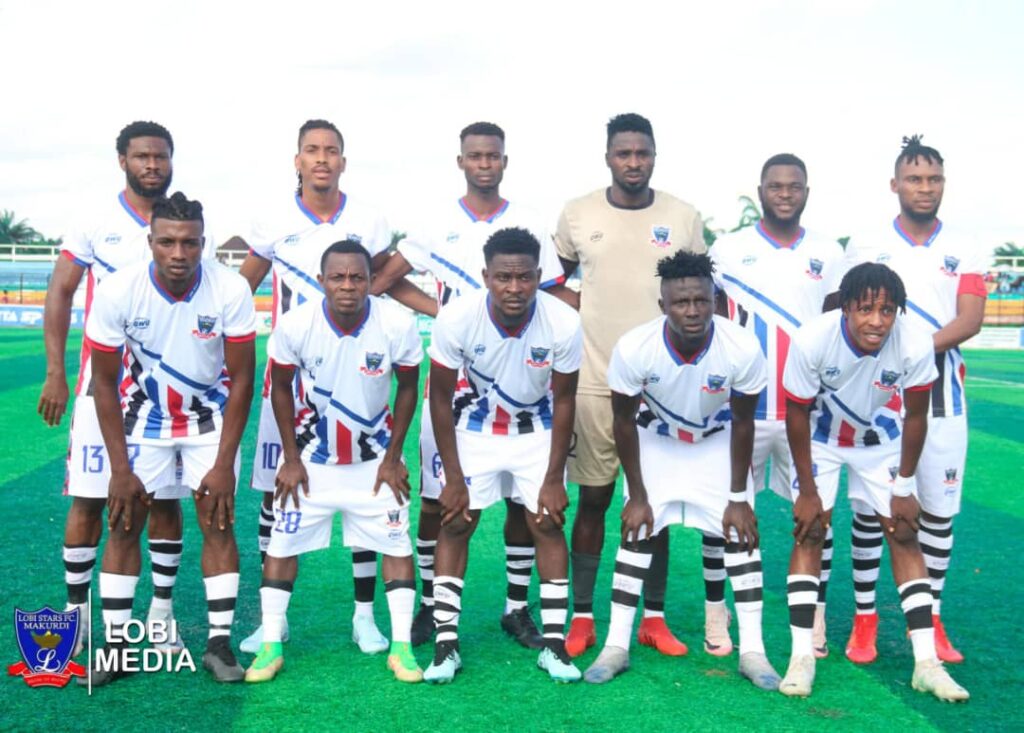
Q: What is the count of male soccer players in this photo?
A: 11